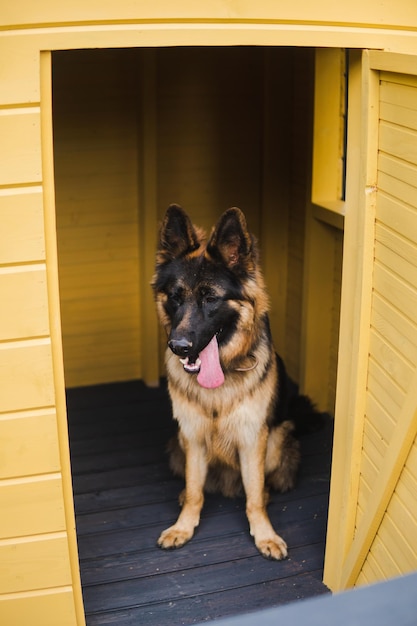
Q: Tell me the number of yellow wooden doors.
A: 1